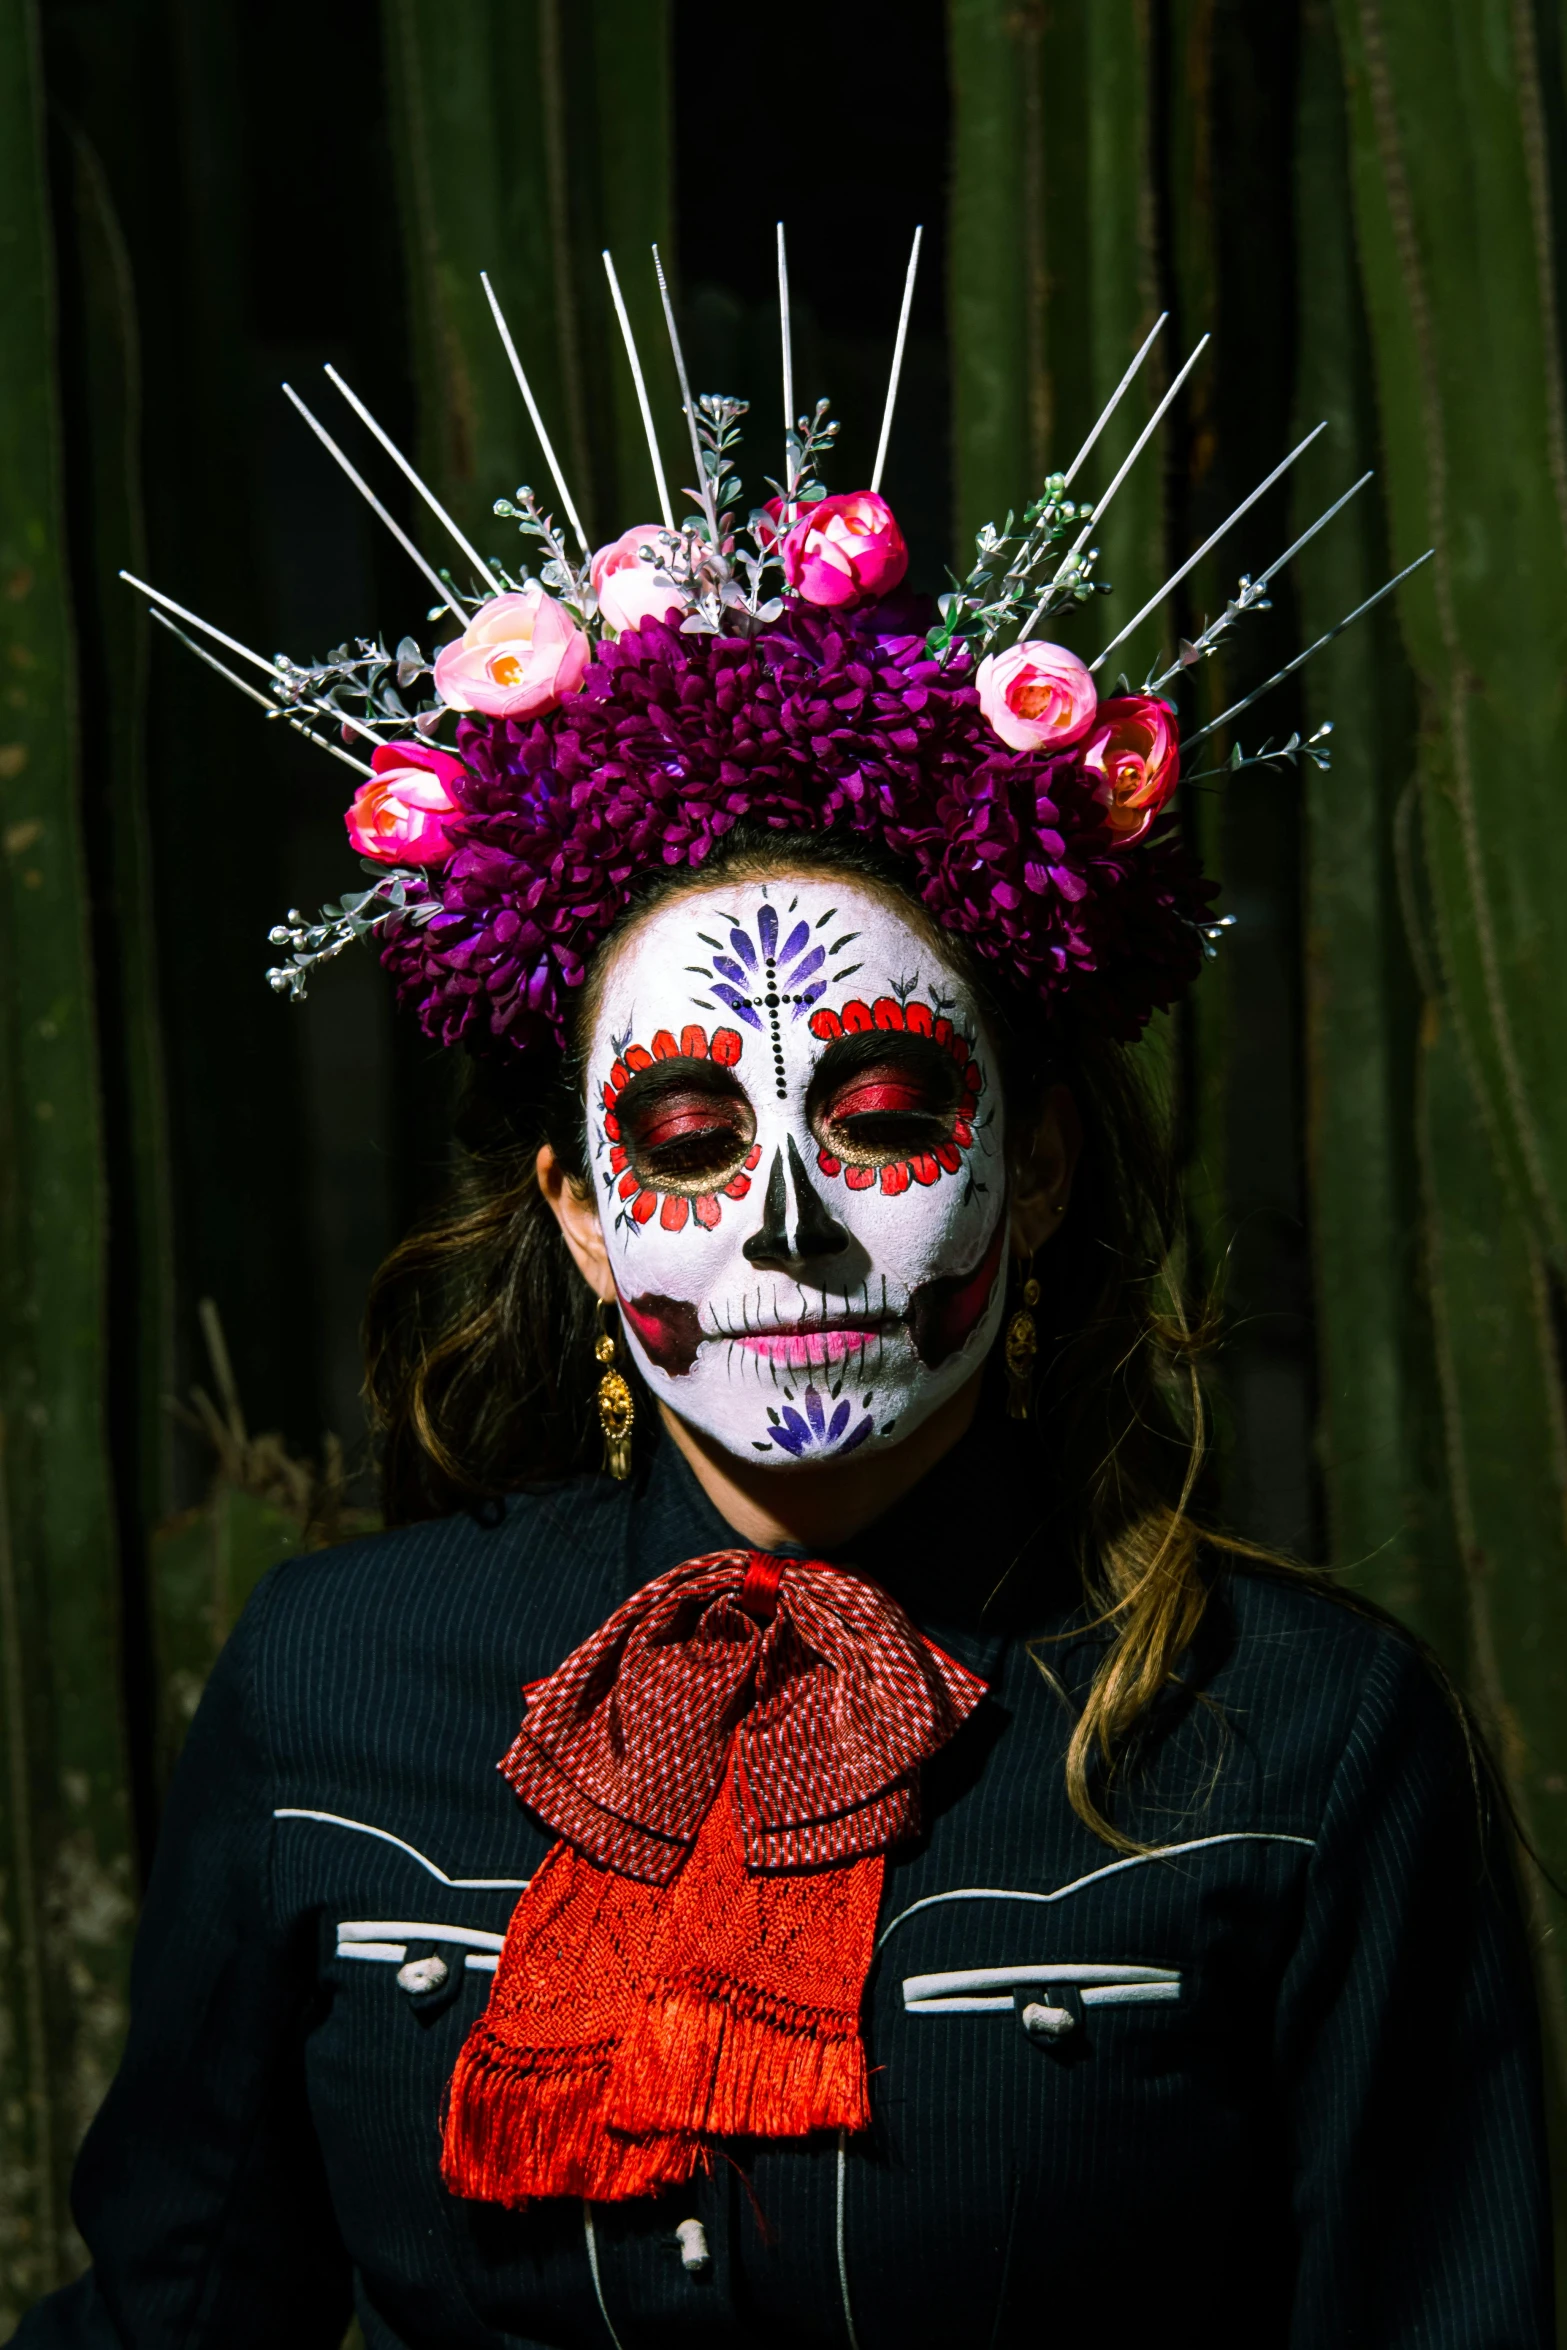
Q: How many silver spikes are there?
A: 14